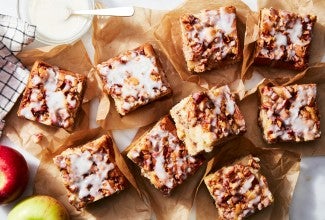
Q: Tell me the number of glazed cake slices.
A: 9